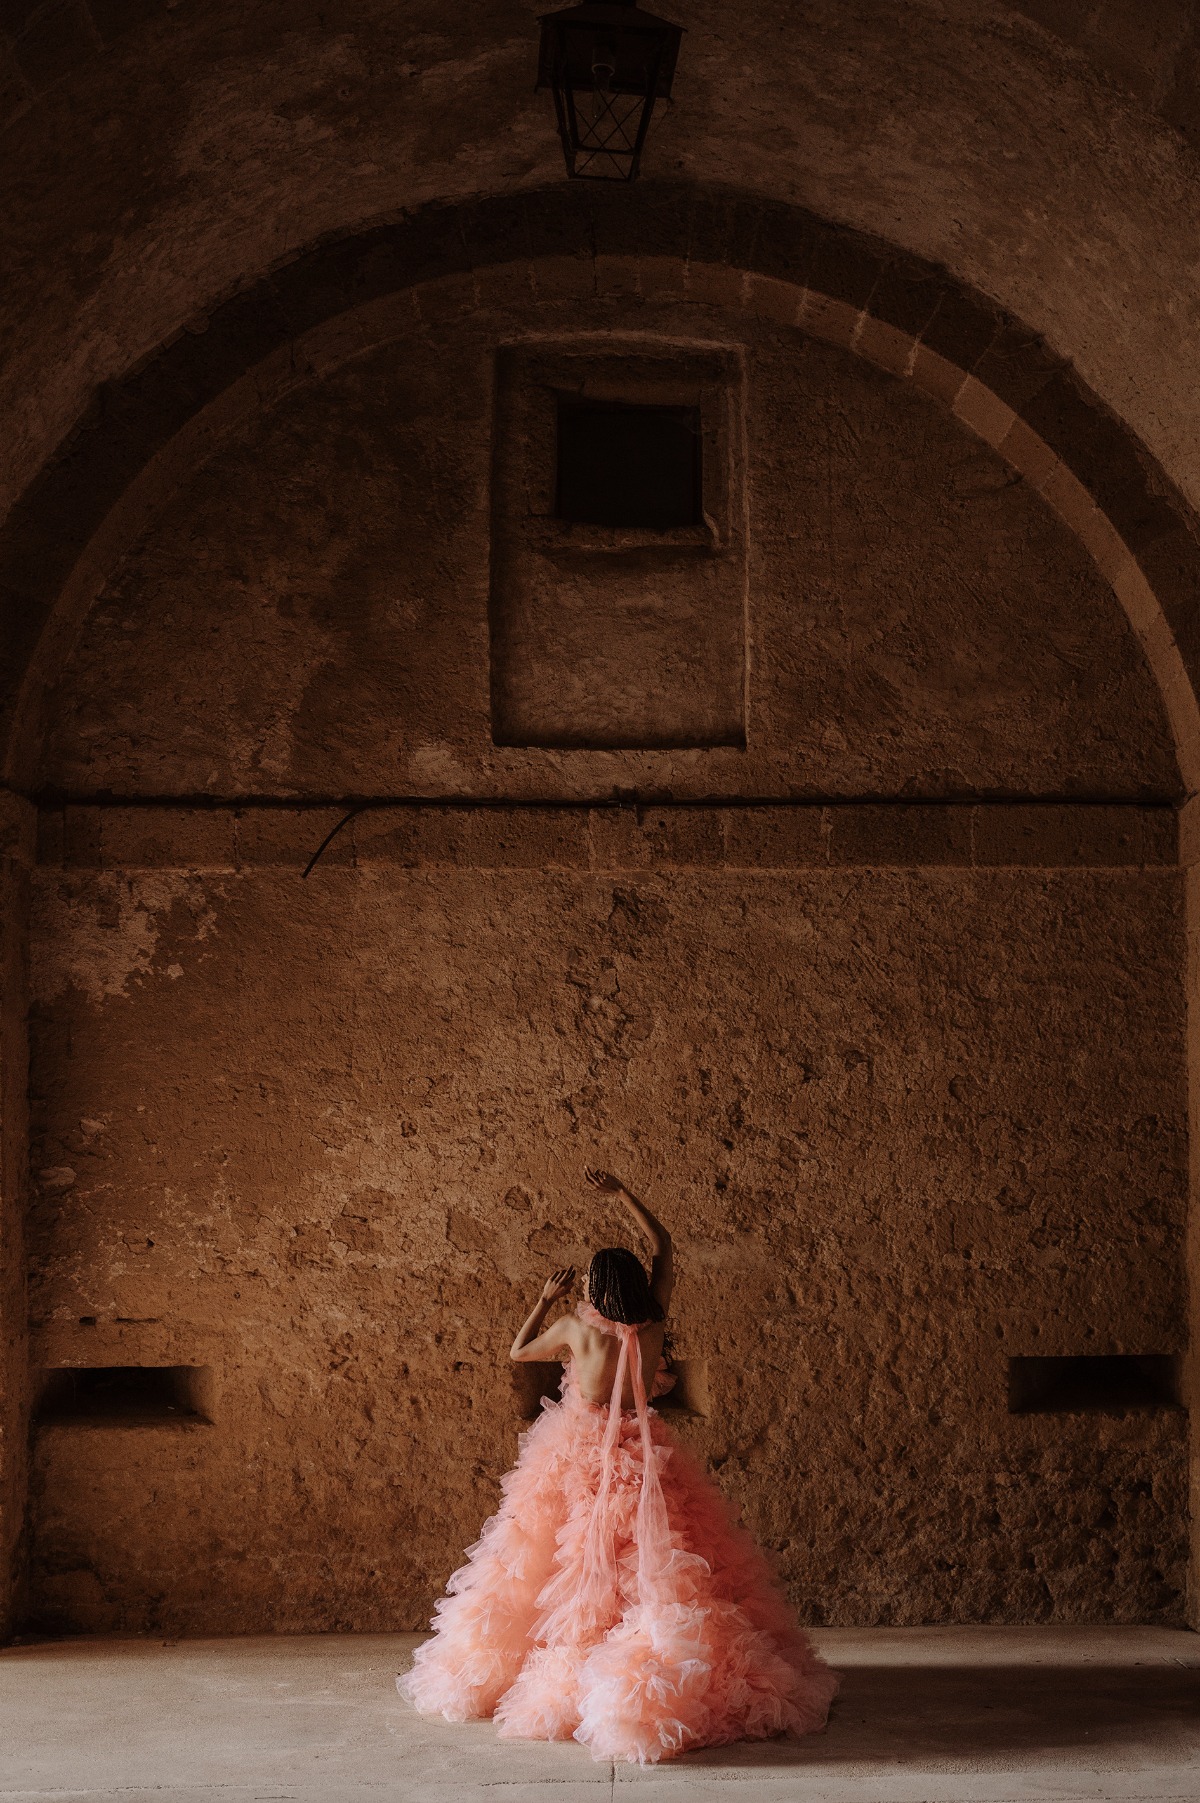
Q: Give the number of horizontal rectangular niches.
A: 3